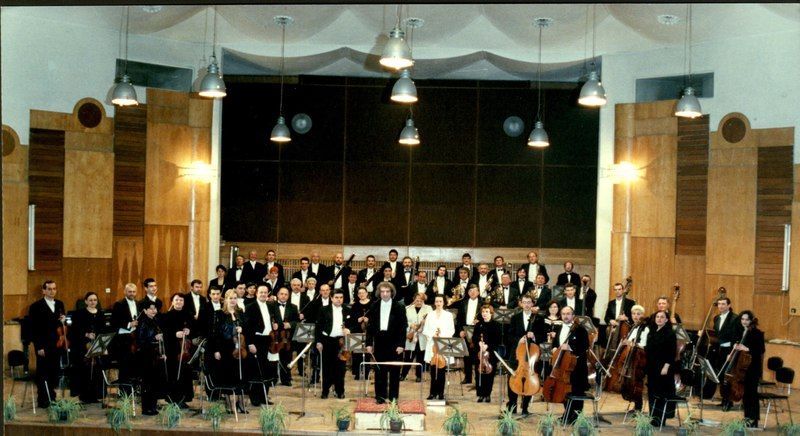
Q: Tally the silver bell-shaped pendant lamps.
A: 9